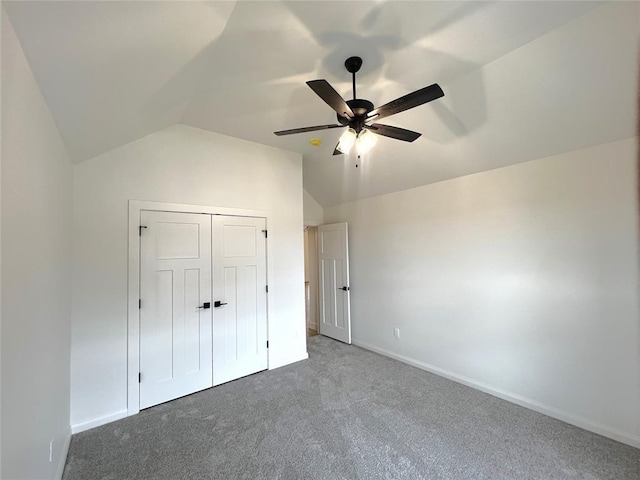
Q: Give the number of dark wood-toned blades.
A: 5